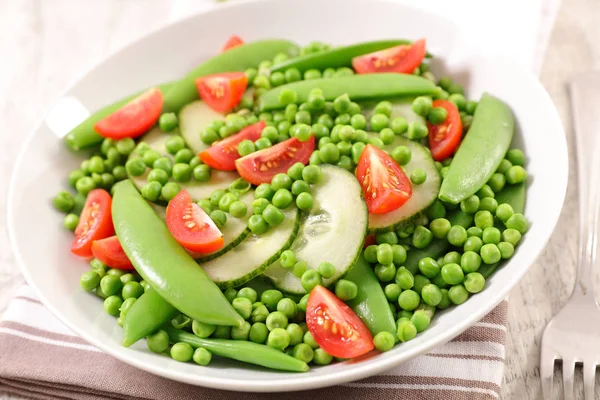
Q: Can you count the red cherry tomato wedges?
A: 12